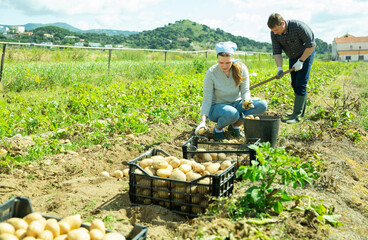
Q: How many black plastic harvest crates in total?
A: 3